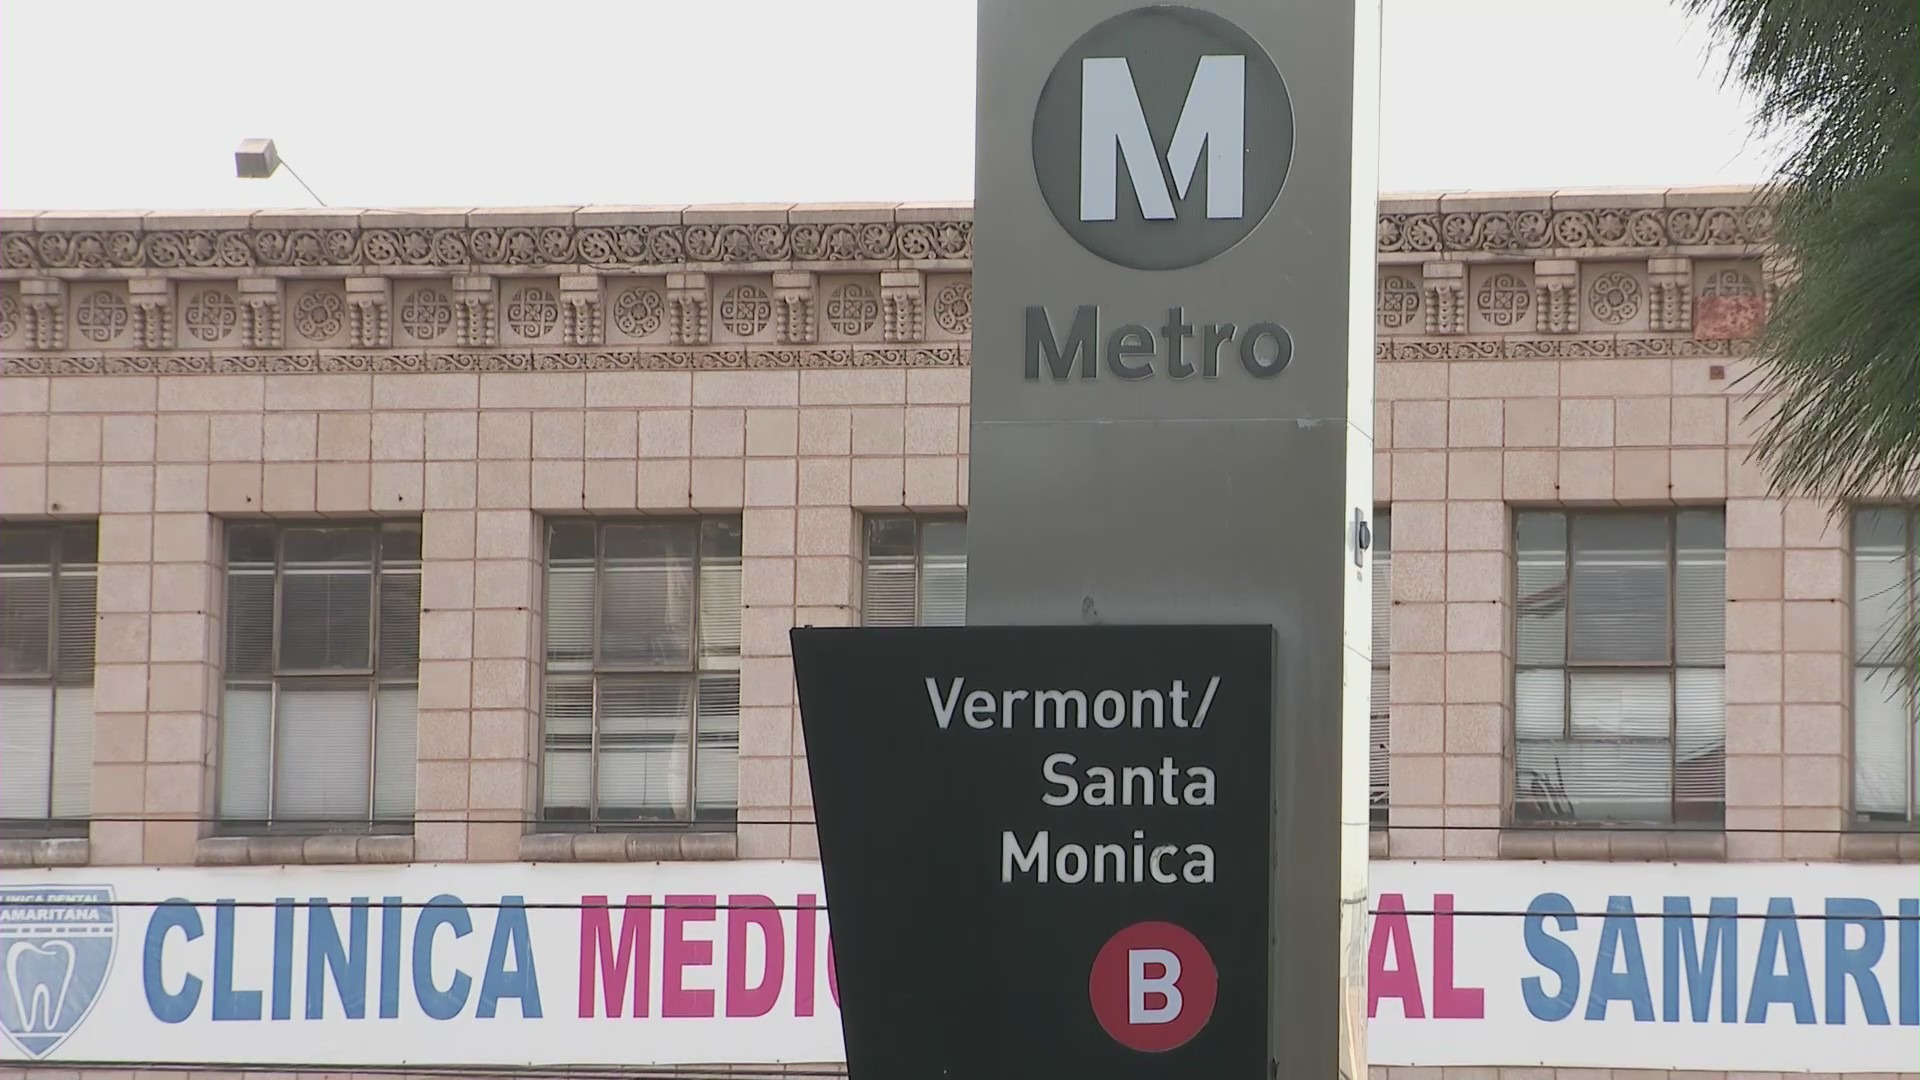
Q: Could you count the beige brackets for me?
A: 12